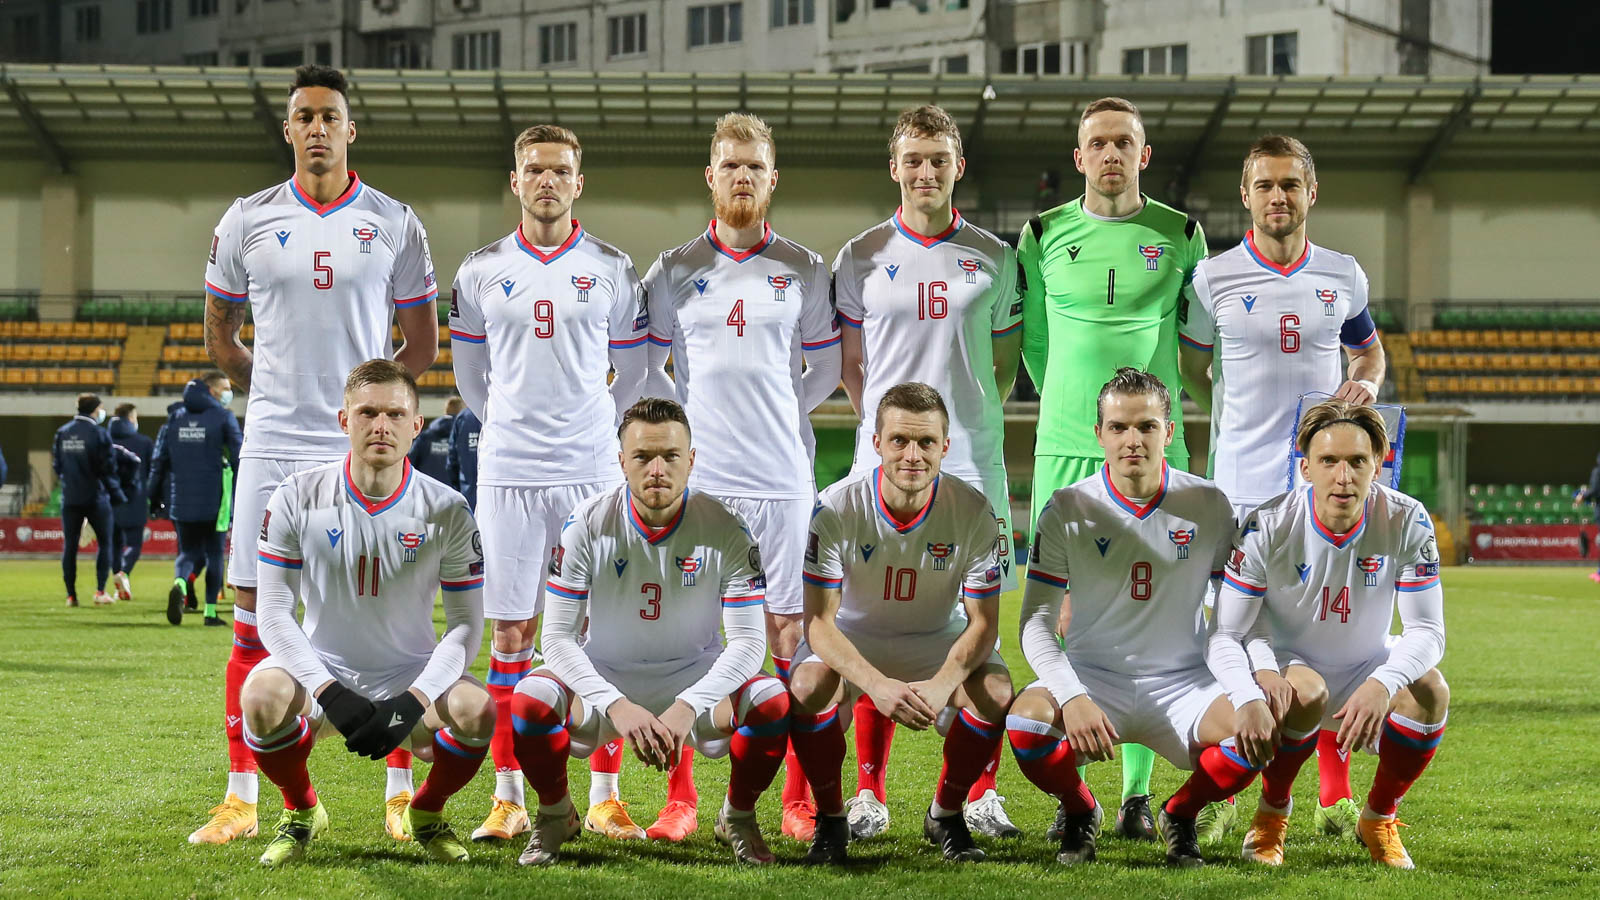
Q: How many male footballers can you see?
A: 11